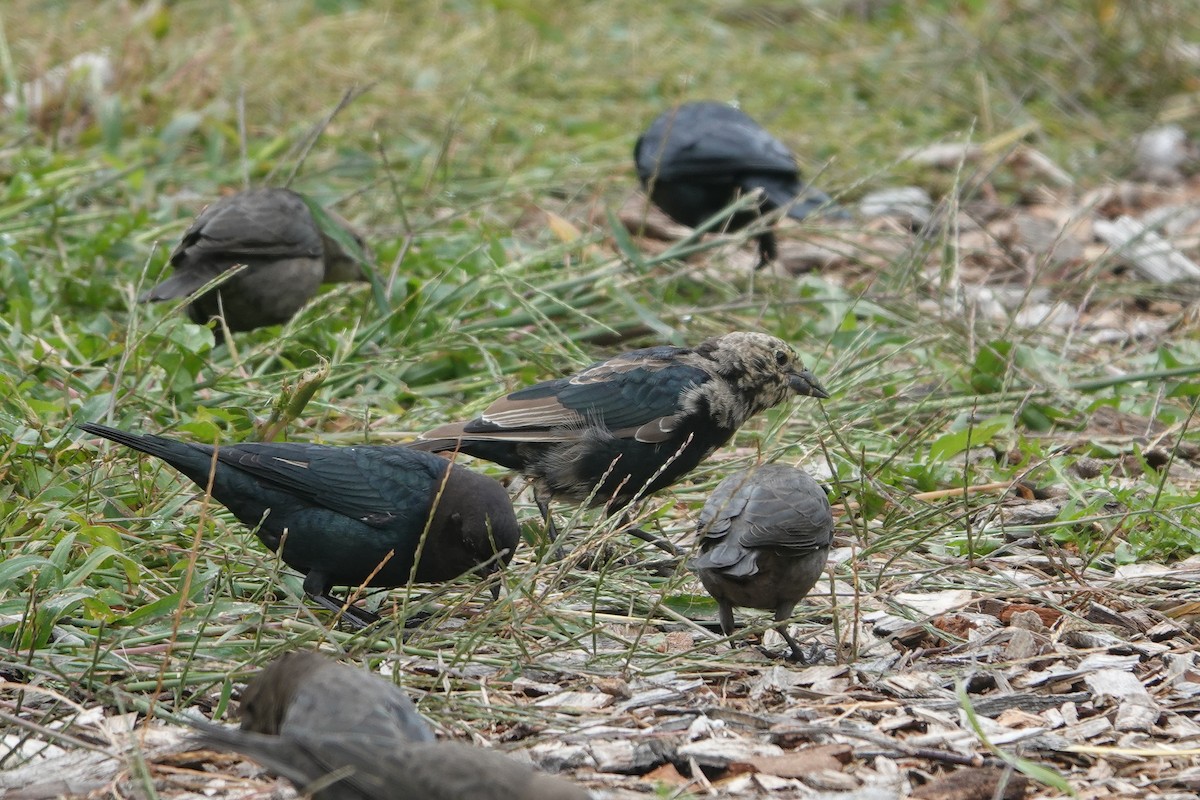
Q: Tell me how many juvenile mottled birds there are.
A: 1